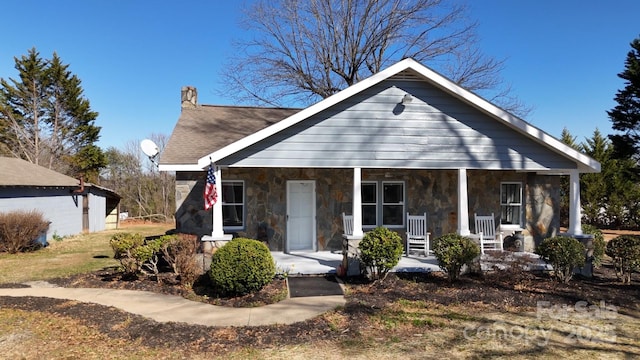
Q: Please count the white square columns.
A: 4